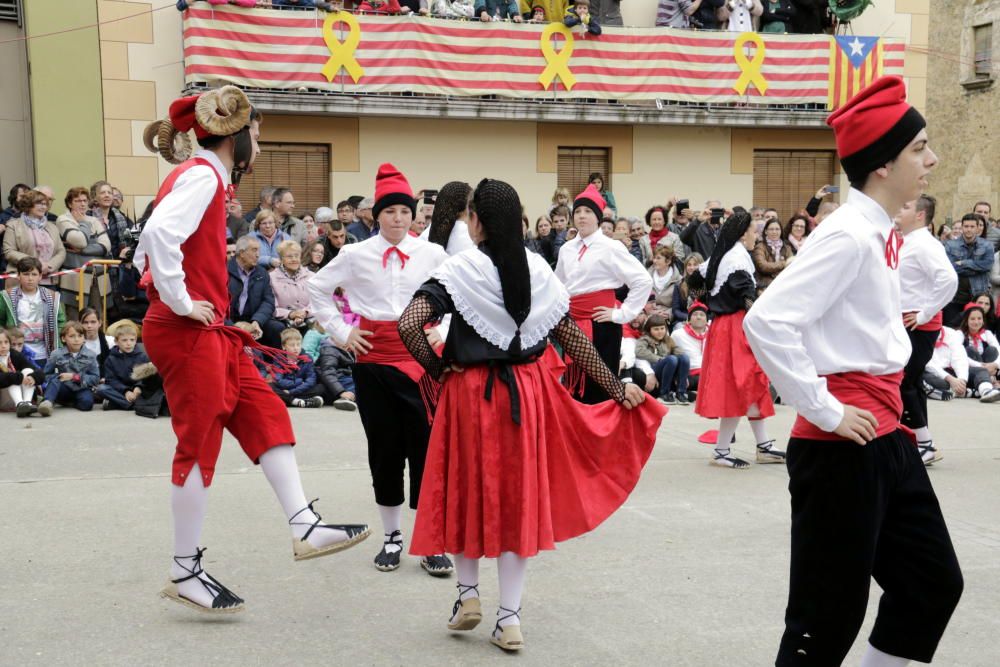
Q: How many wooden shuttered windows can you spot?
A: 3